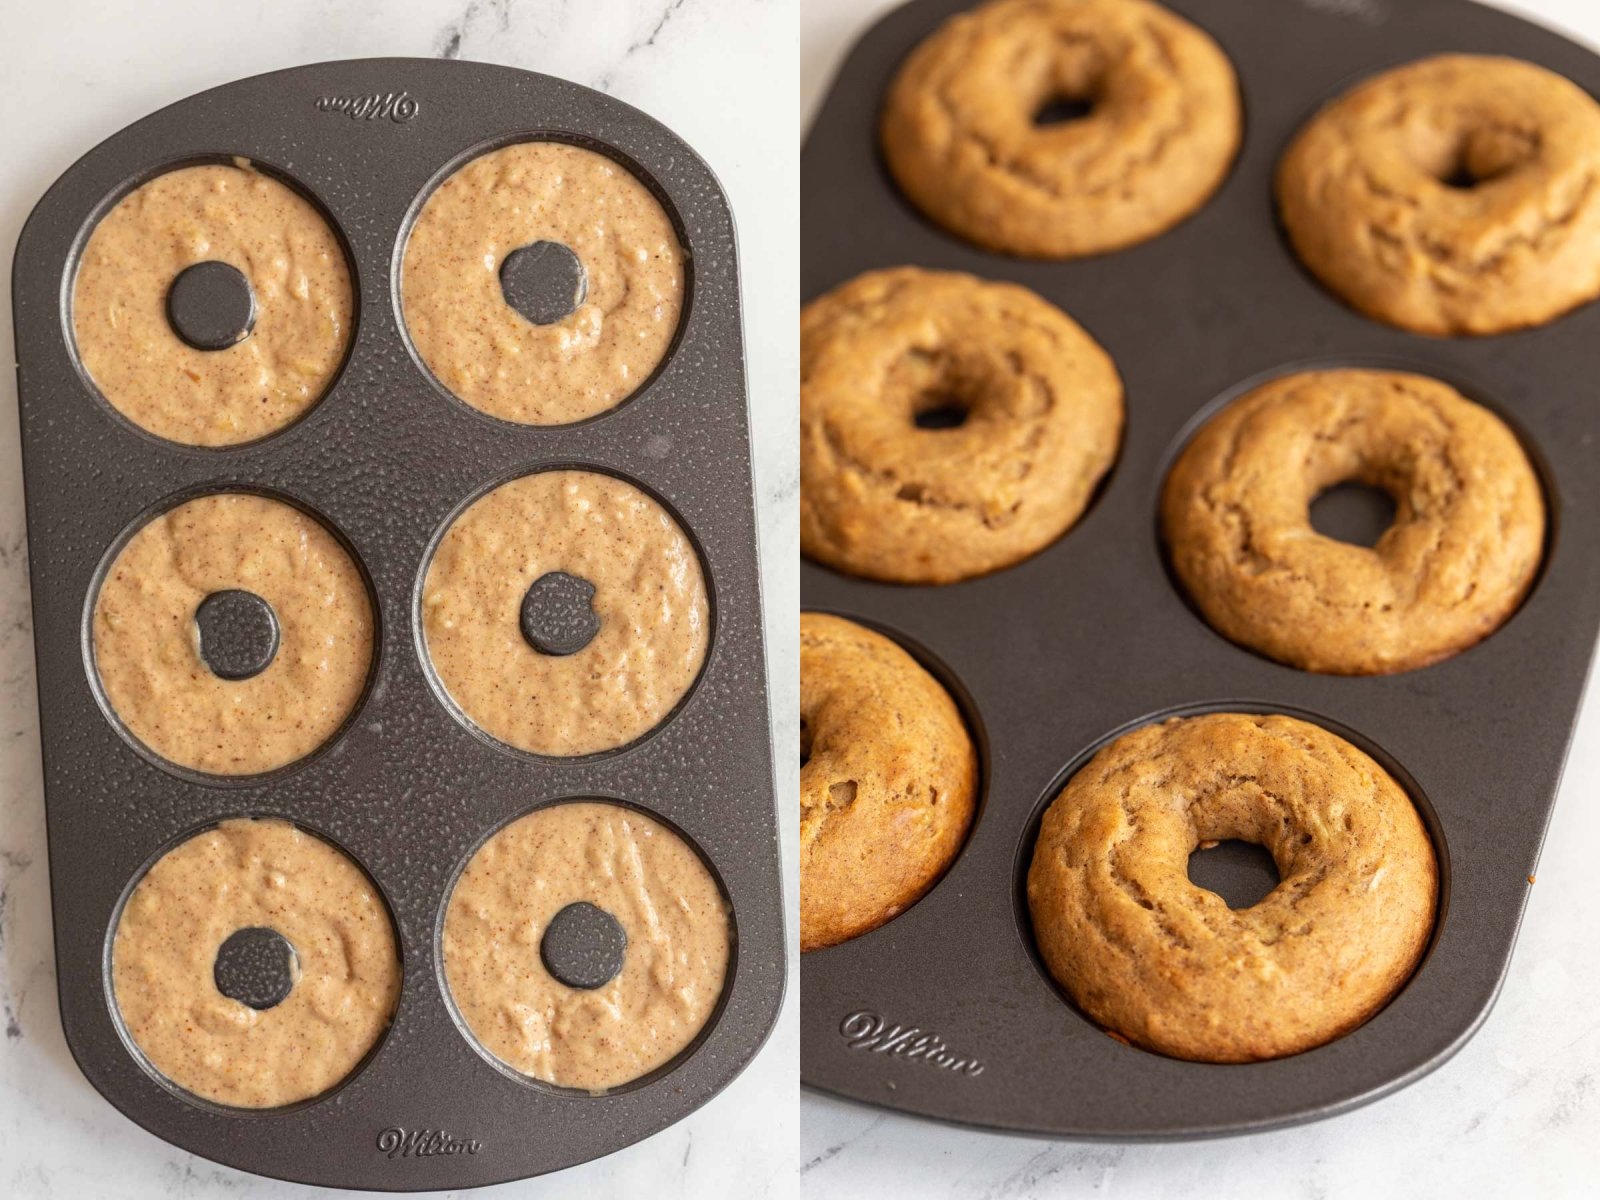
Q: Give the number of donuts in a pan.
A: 6